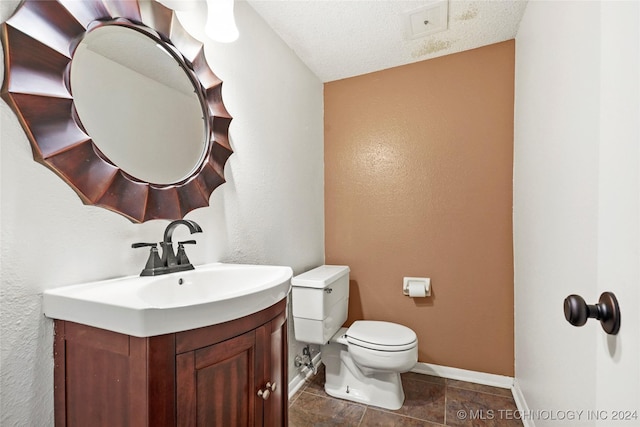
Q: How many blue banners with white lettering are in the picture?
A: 0